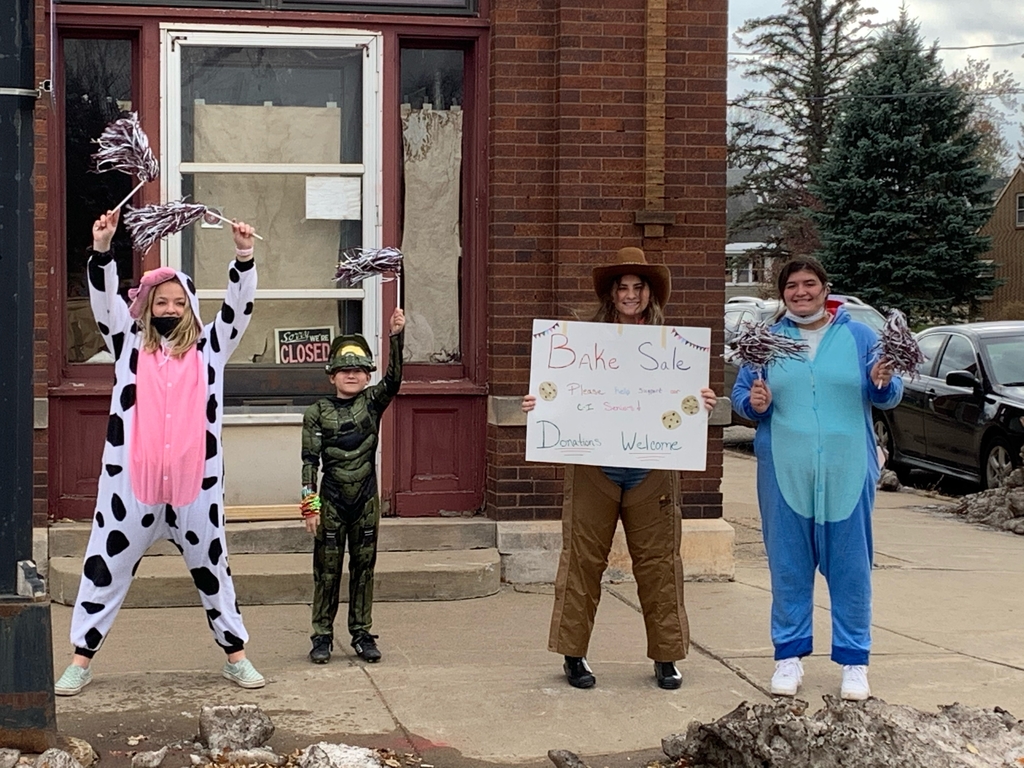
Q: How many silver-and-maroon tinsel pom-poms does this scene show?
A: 5